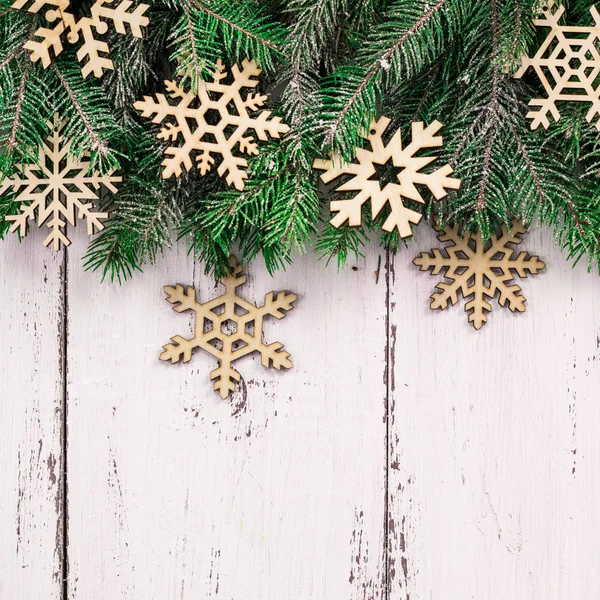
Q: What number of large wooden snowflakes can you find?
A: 7